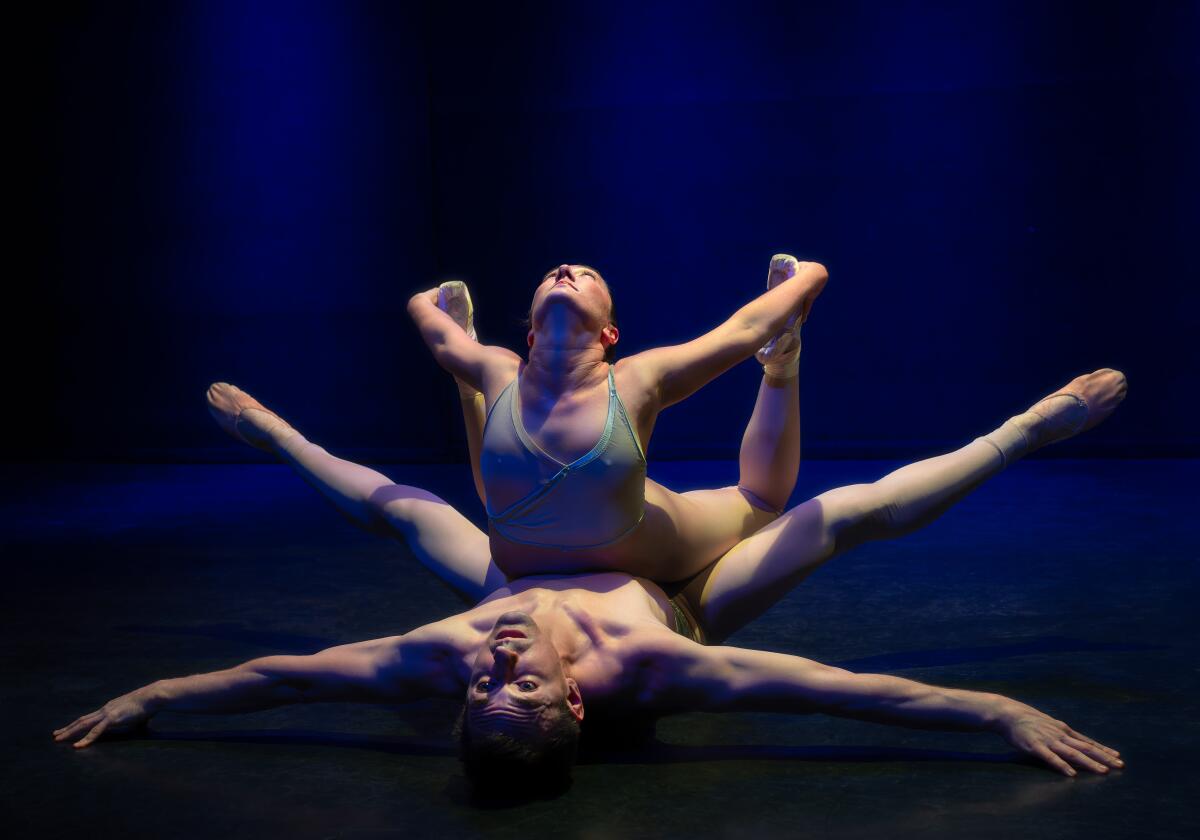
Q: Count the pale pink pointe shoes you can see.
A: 2